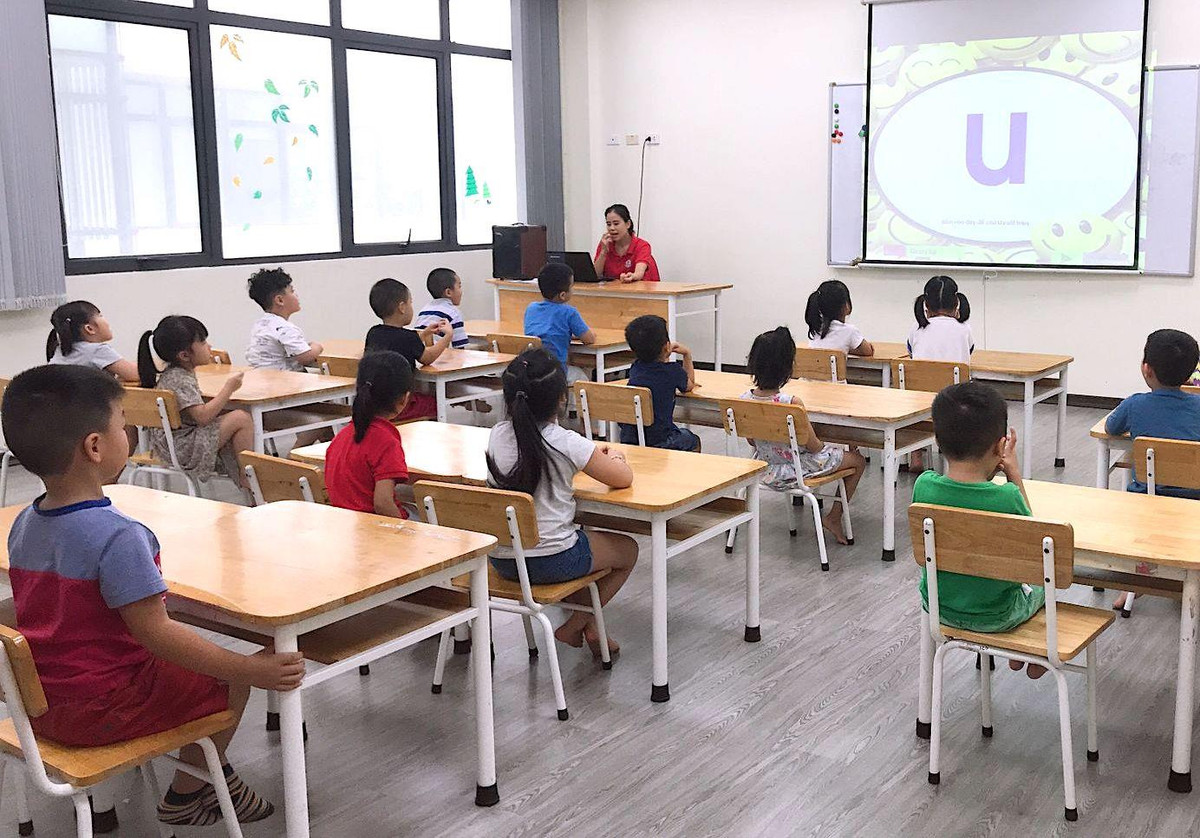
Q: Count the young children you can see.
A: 15